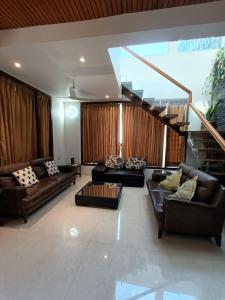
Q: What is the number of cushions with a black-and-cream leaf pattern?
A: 2